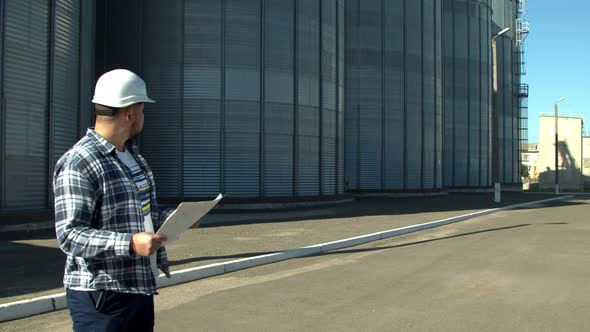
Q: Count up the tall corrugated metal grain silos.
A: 5